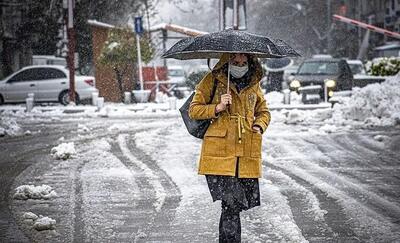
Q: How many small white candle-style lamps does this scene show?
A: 0